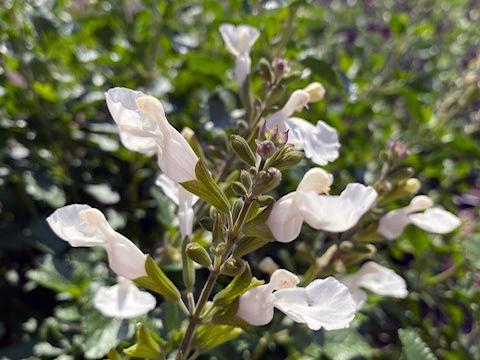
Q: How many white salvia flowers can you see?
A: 10